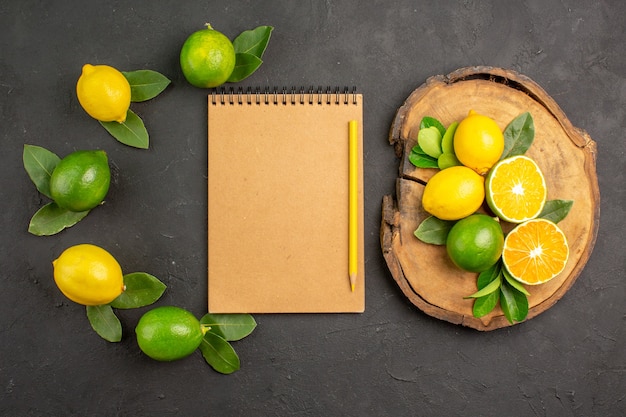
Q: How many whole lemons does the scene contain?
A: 4